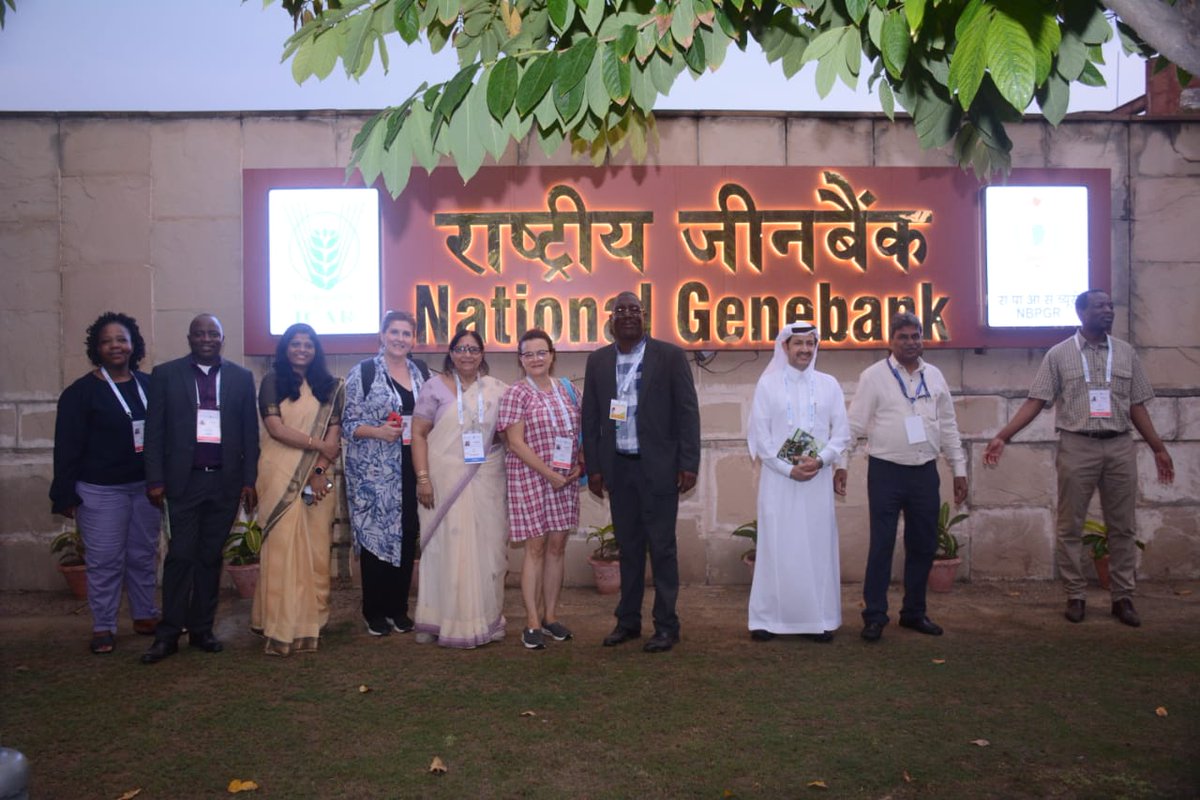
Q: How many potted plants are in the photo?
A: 6